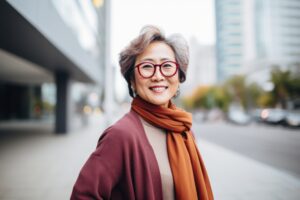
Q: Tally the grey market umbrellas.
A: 0